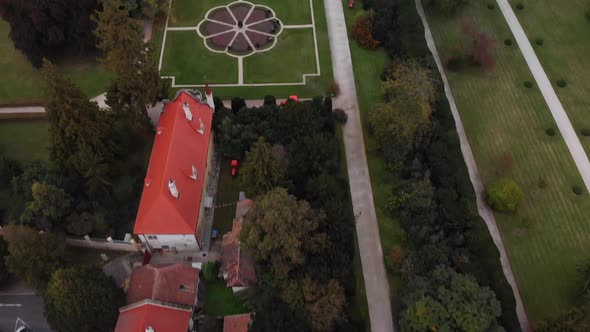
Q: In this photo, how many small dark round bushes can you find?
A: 9